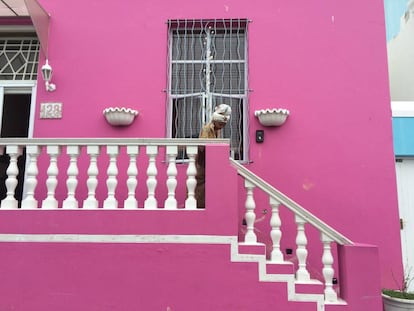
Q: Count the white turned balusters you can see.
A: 14